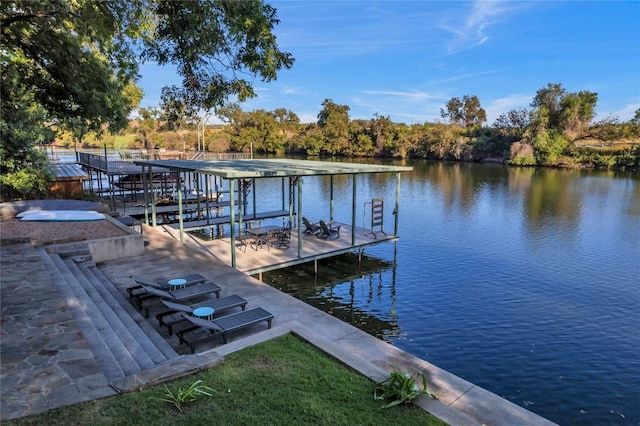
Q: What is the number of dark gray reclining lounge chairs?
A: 4